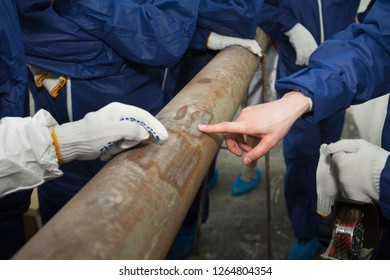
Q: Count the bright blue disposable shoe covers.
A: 4